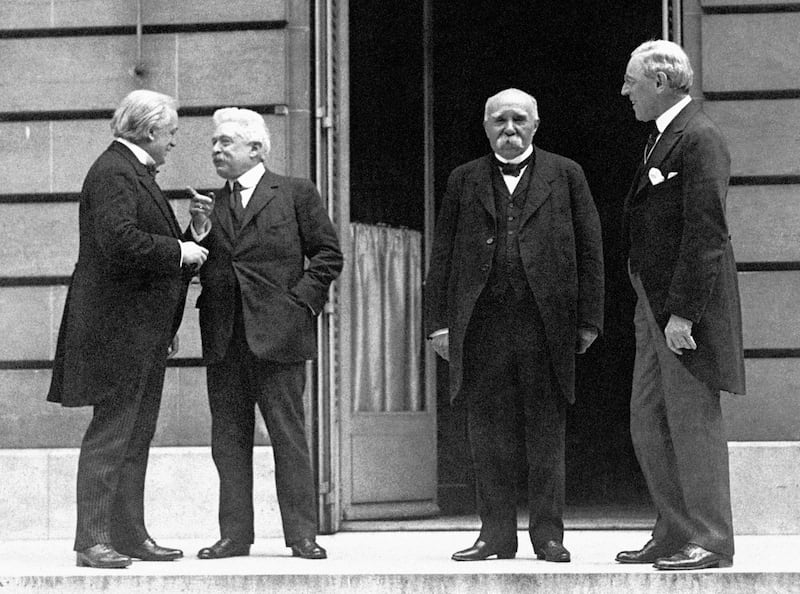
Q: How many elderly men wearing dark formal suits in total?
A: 4